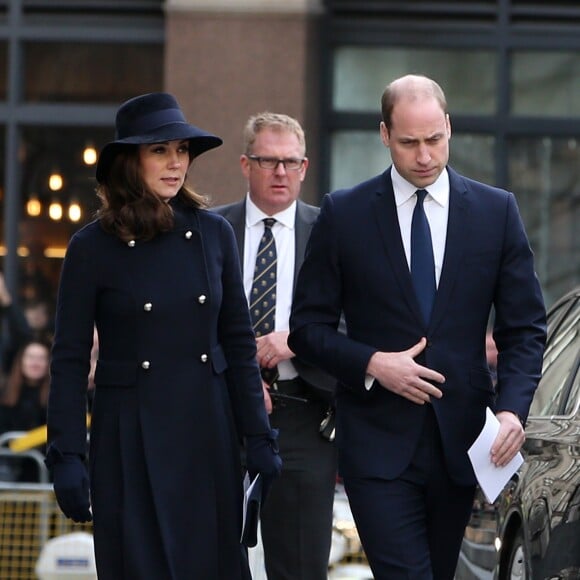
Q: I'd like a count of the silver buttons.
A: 6